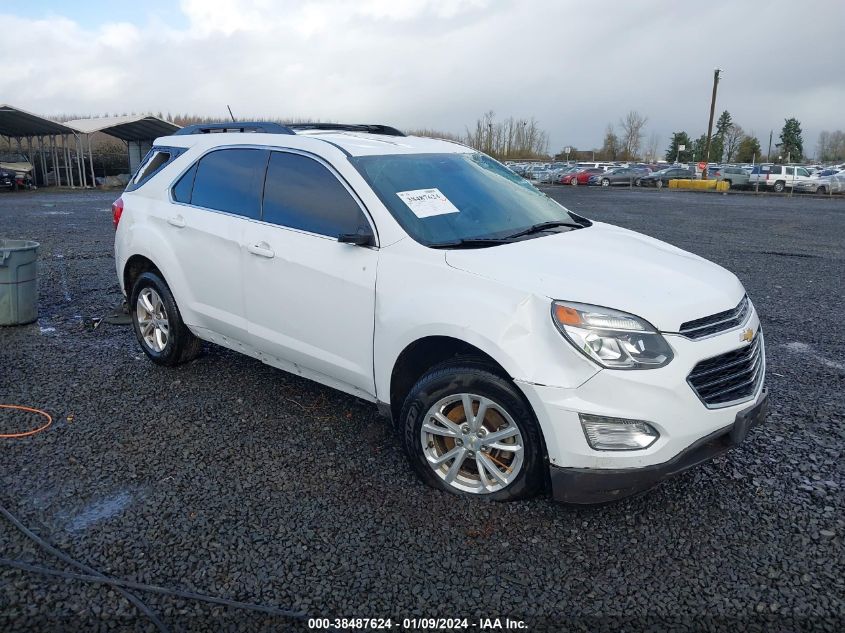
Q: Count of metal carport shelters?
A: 2